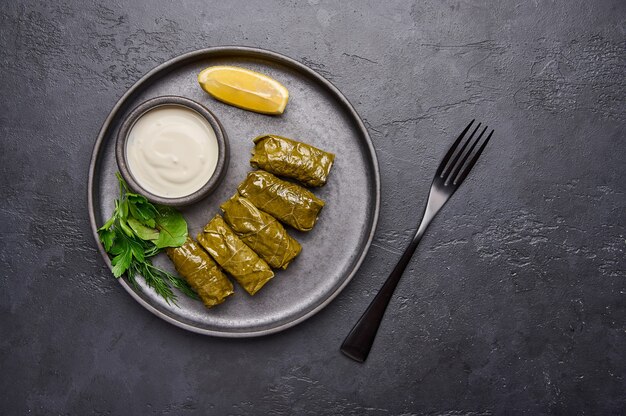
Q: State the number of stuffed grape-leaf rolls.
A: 5